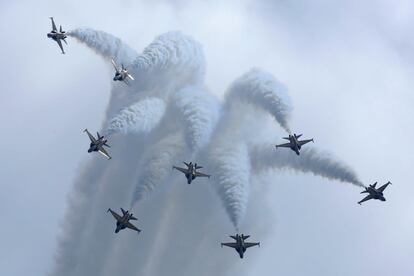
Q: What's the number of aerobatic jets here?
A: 8